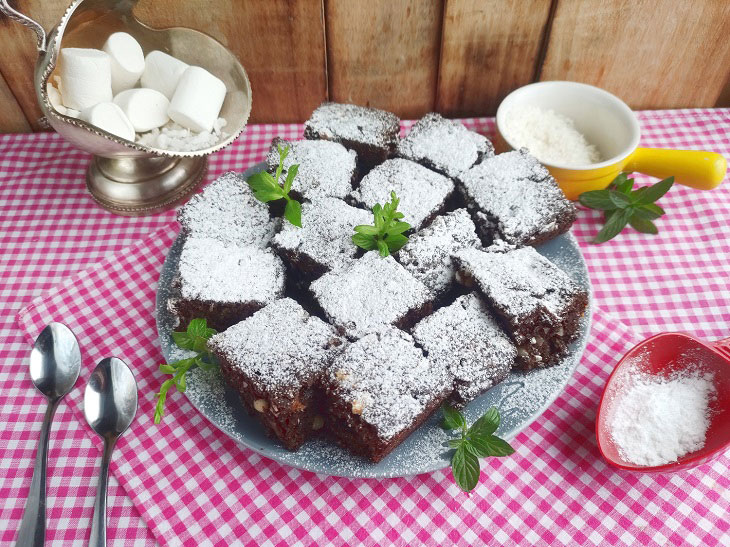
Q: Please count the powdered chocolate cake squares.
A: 14